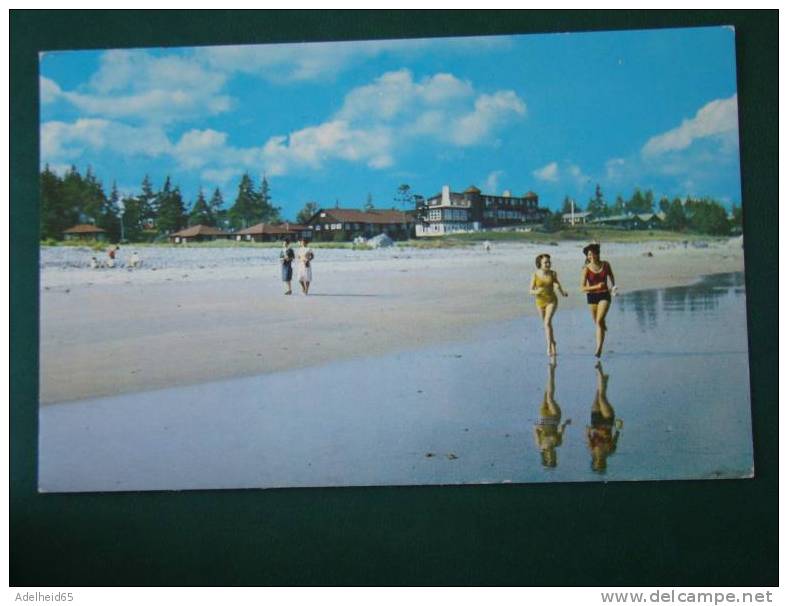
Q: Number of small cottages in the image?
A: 3